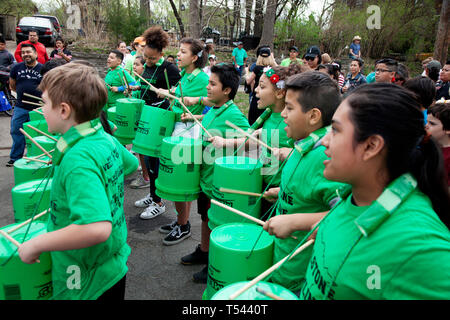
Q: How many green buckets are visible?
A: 13